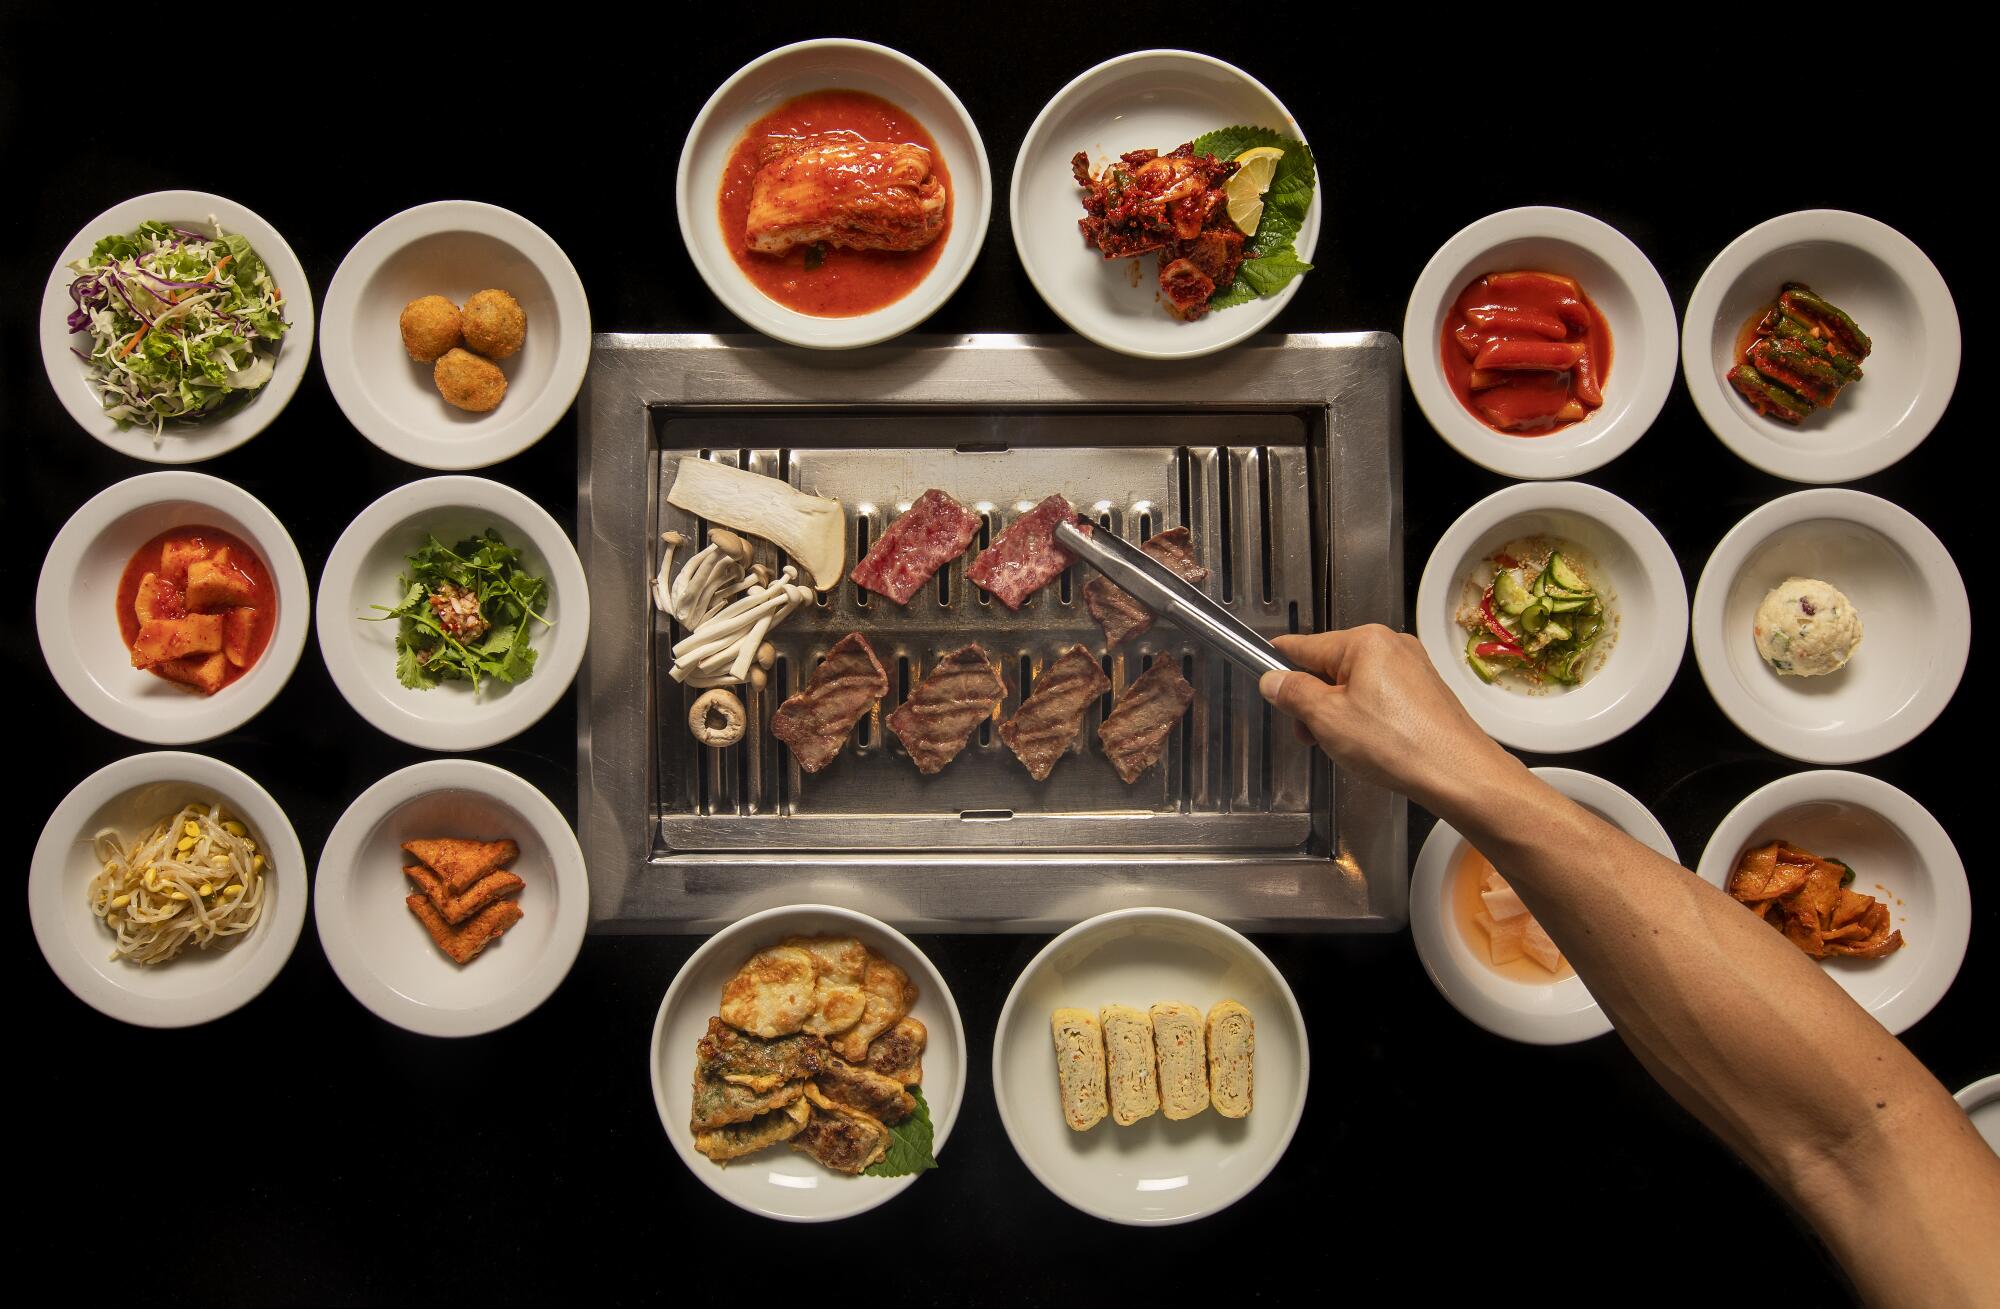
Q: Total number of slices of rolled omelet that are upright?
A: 4